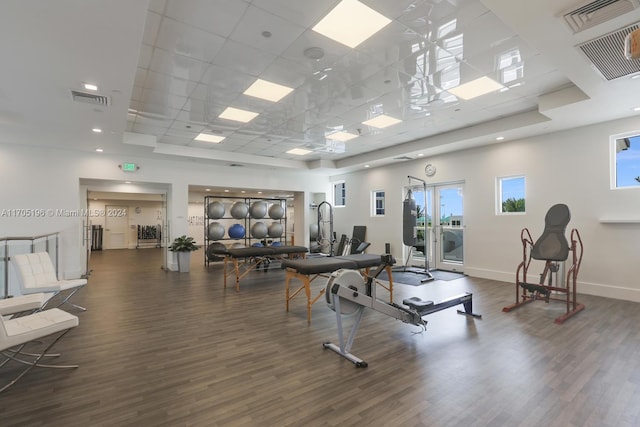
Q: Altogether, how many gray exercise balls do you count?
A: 9